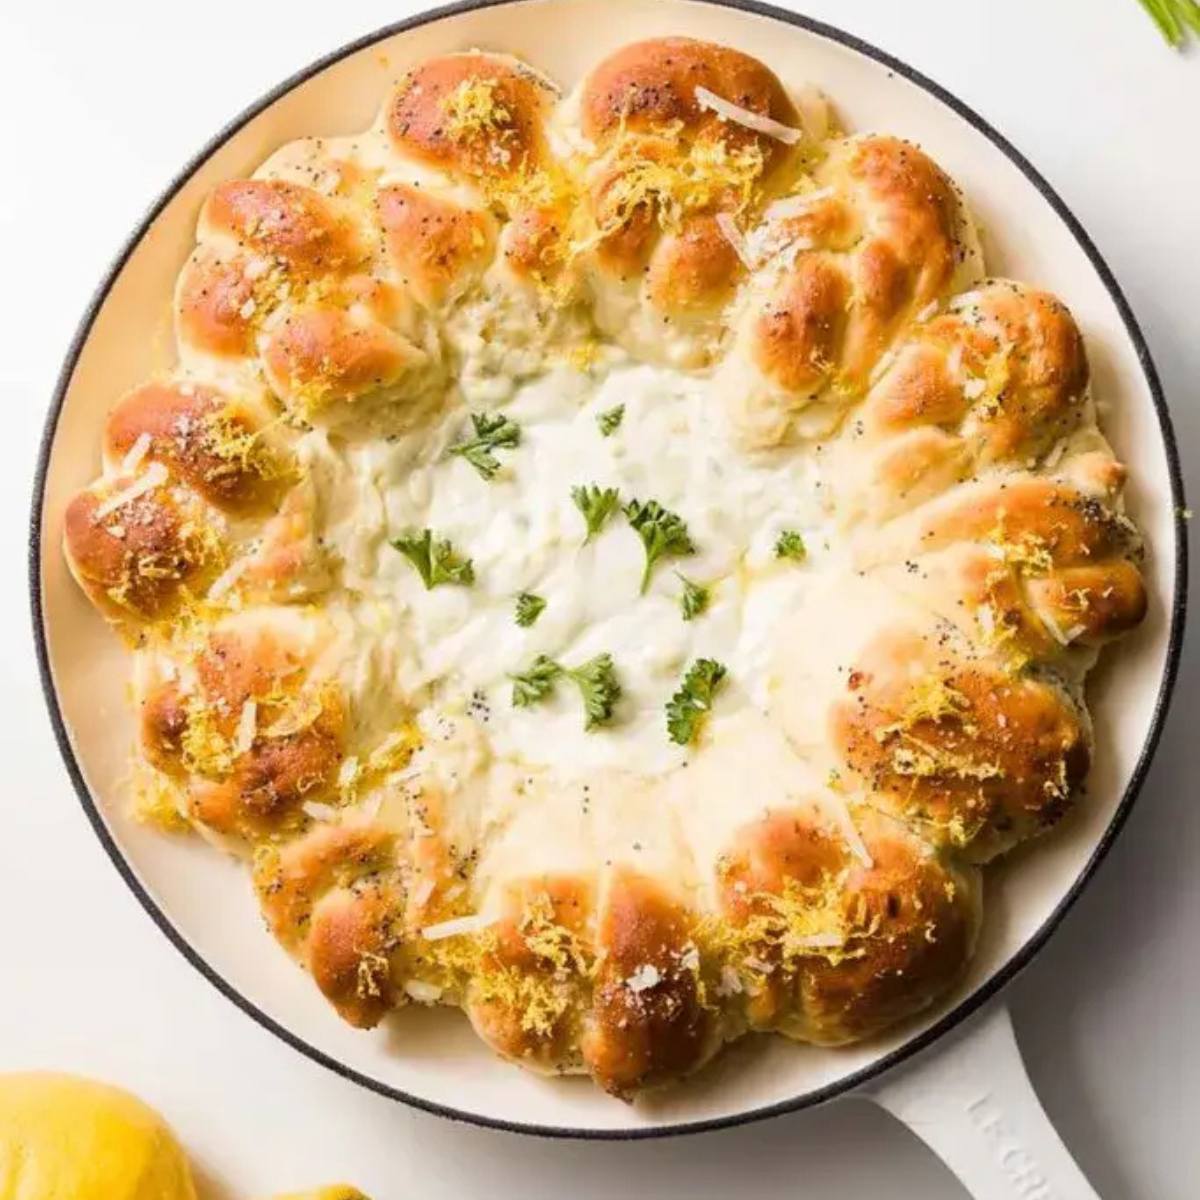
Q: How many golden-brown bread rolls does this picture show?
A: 12